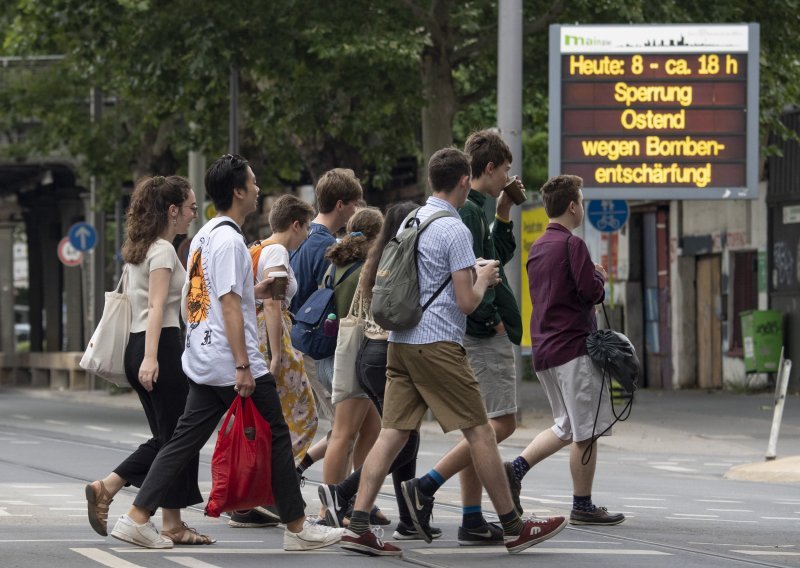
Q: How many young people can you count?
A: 9